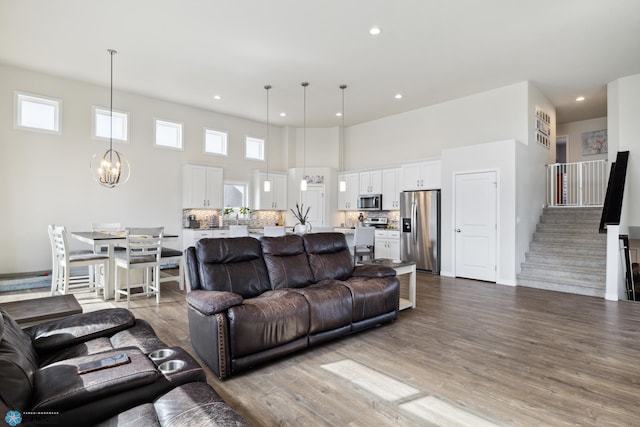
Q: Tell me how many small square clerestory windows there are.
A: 5